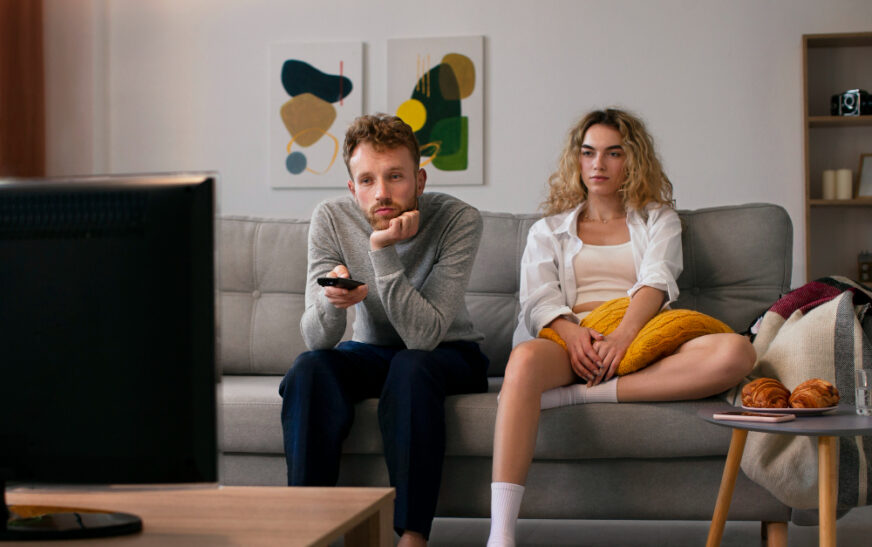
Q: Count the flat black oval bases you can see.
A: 1